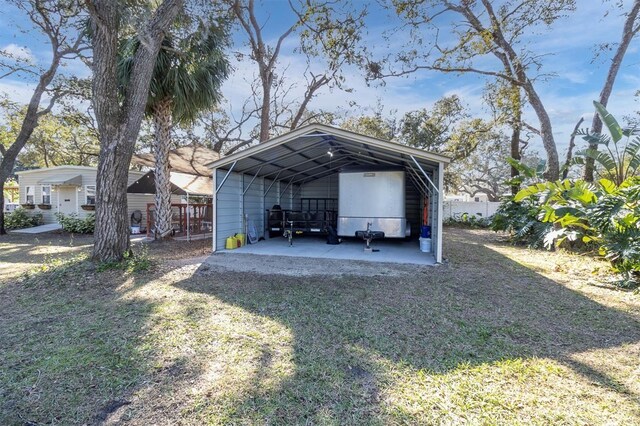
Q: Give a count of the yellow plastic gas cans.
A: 2